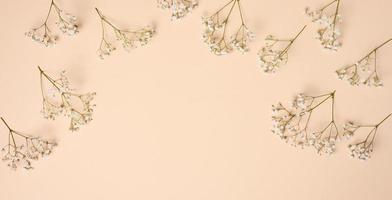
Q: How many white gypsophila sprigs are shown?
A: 11